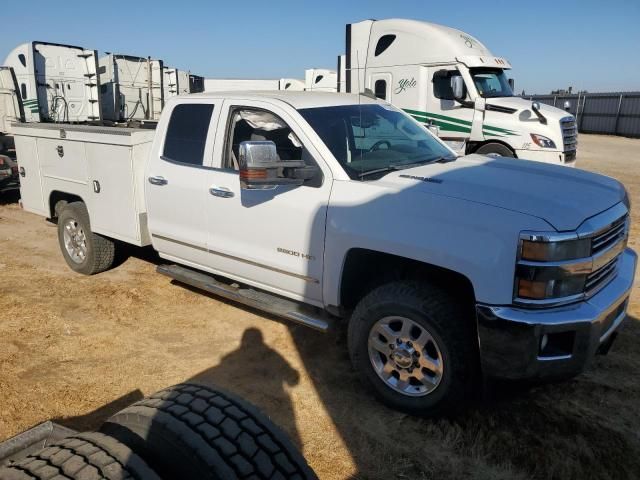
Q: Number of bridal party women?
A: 0